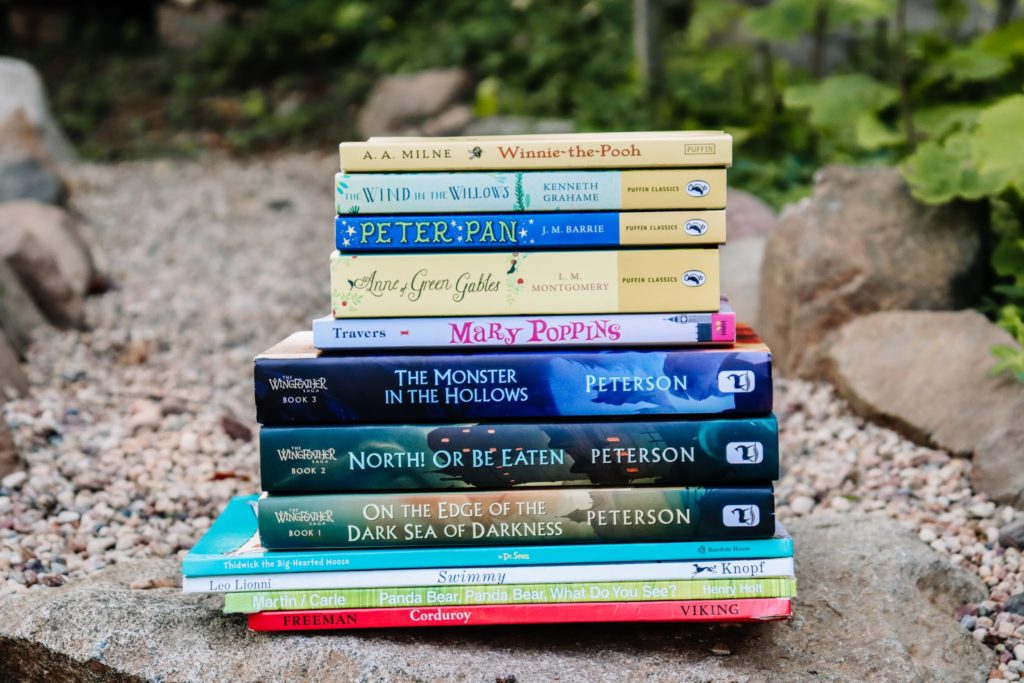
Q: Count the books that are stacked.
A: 12